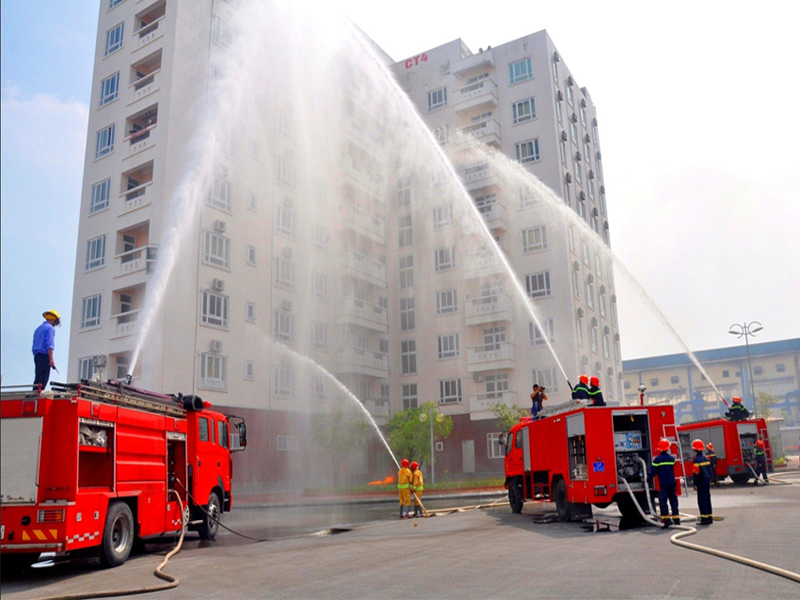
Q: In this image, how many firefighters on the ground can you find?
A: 6